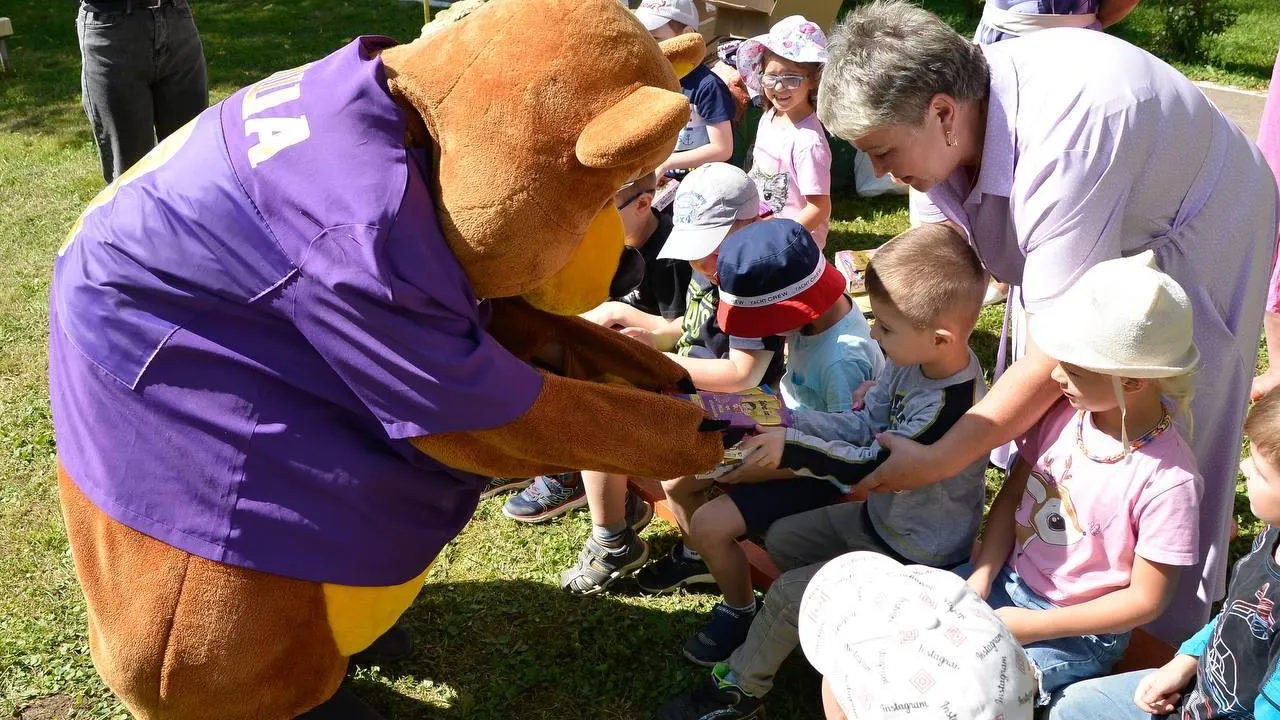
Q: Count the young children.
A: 9